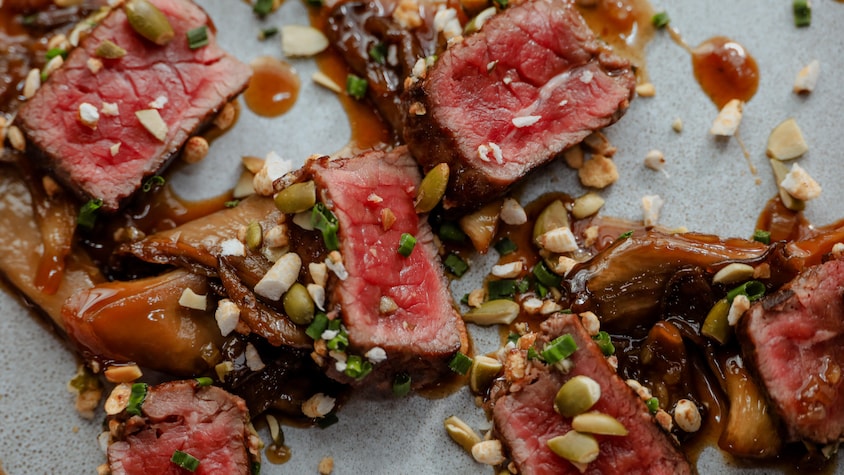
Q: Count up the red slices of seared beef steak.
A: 6